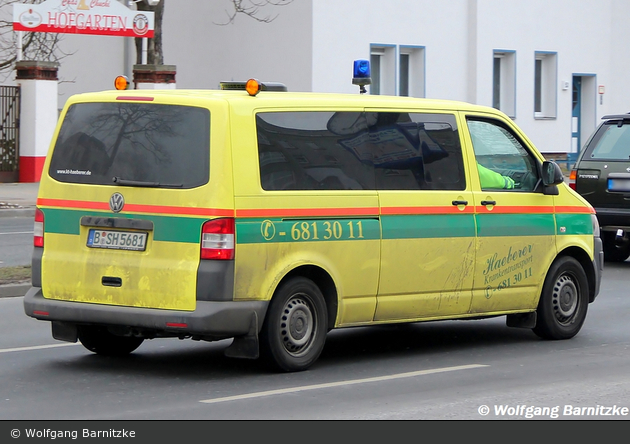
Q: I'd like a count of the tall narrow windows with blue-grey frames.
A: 4